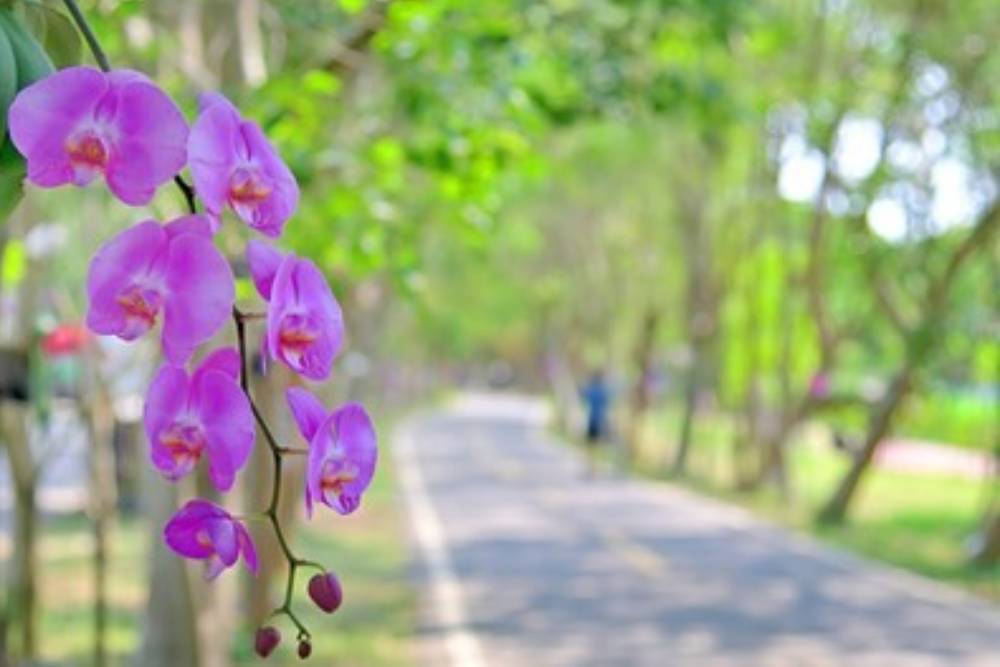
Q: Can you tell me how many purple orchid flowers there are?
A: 7